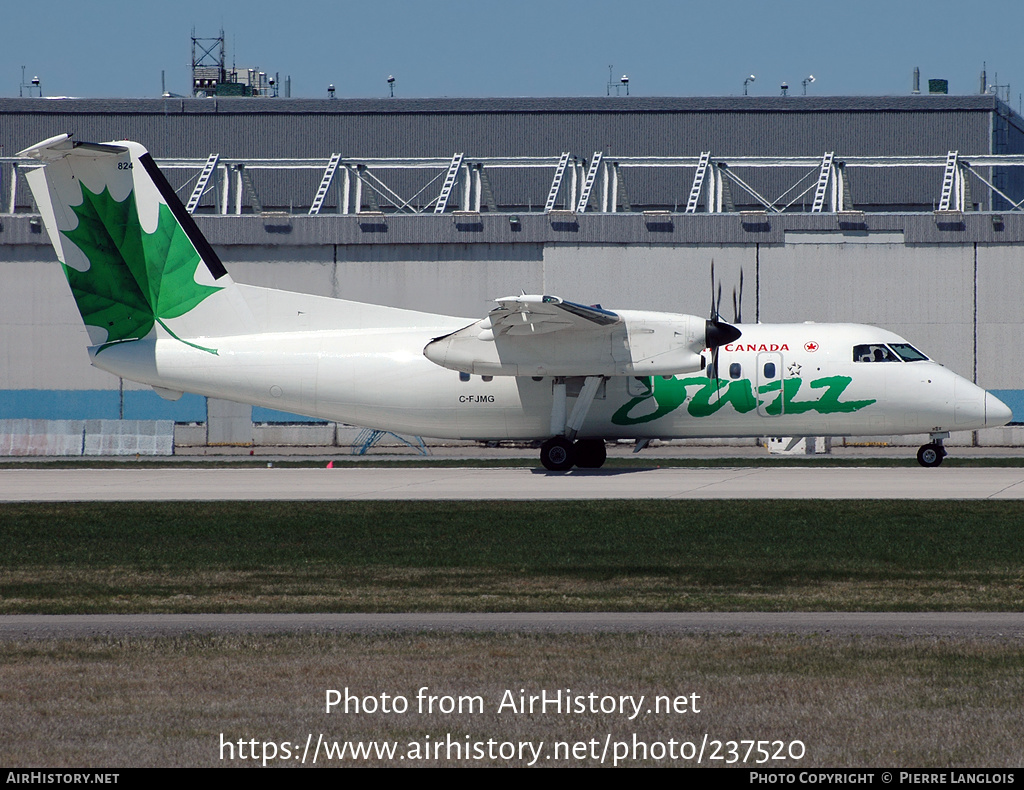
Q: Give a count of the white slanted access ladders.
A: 8